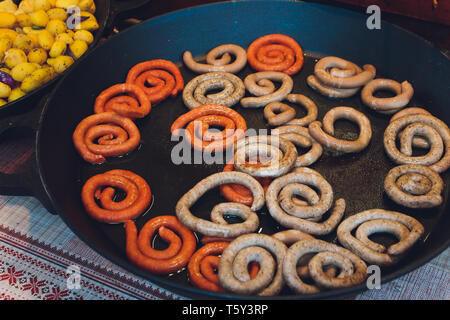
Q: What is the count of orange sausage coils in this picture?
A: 9